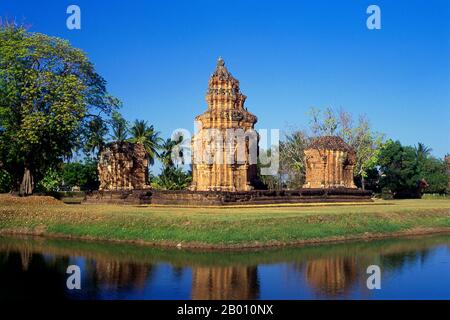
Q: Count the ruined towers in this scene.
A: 3